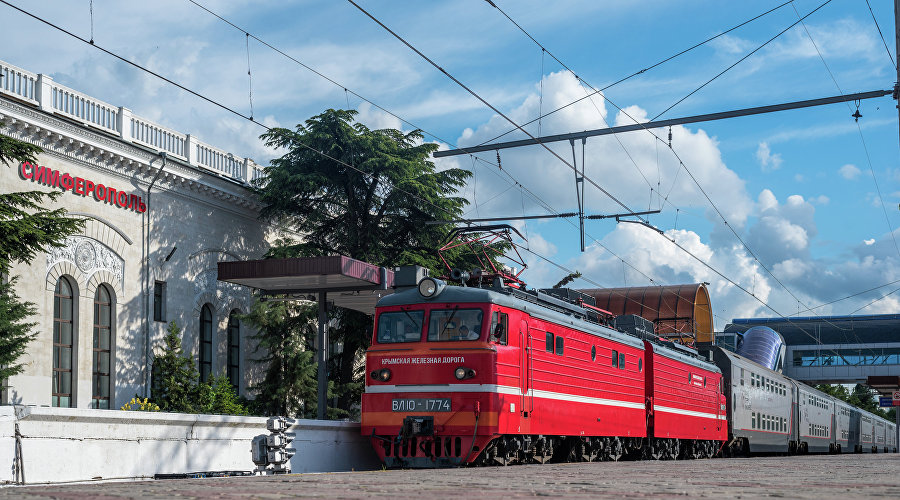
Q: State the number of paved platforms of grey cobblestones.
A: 1